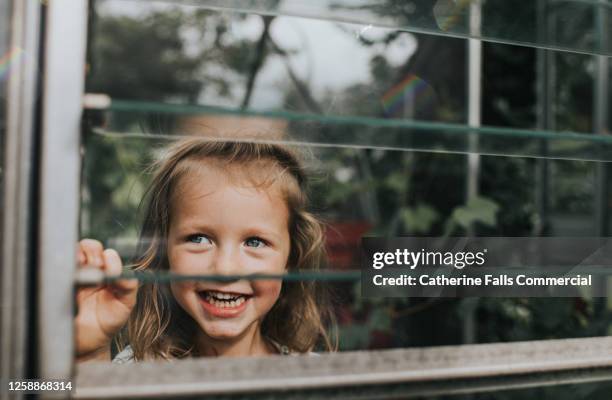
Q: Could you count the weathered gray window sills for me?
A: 1